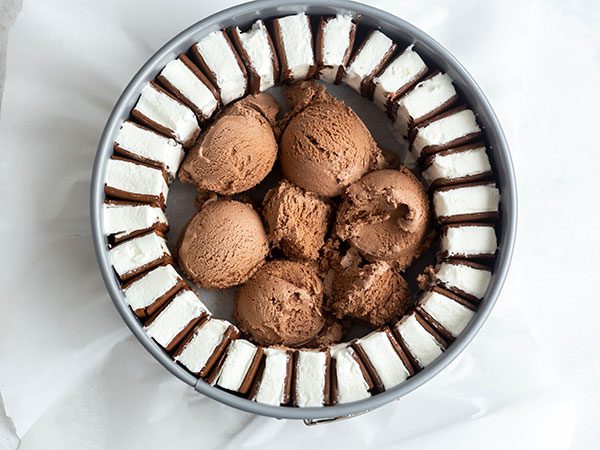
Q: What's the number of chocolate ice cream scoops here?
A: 7